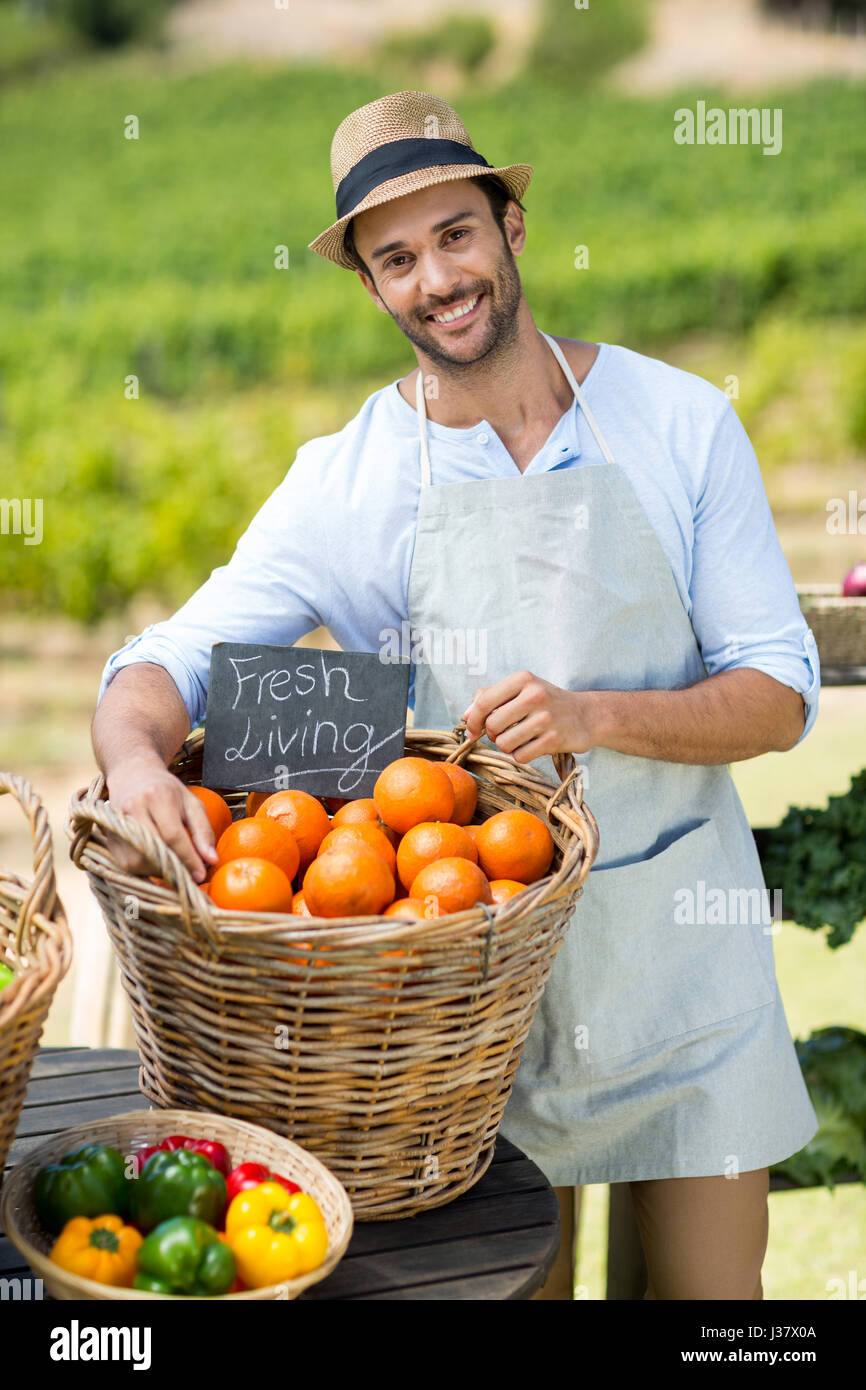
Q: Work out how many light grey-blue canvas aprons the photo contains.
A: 1